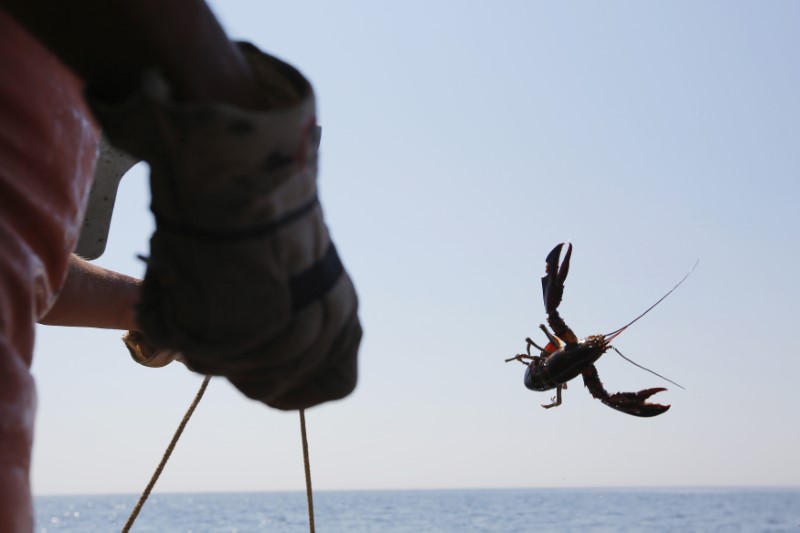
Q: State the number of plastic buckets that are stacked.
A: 0